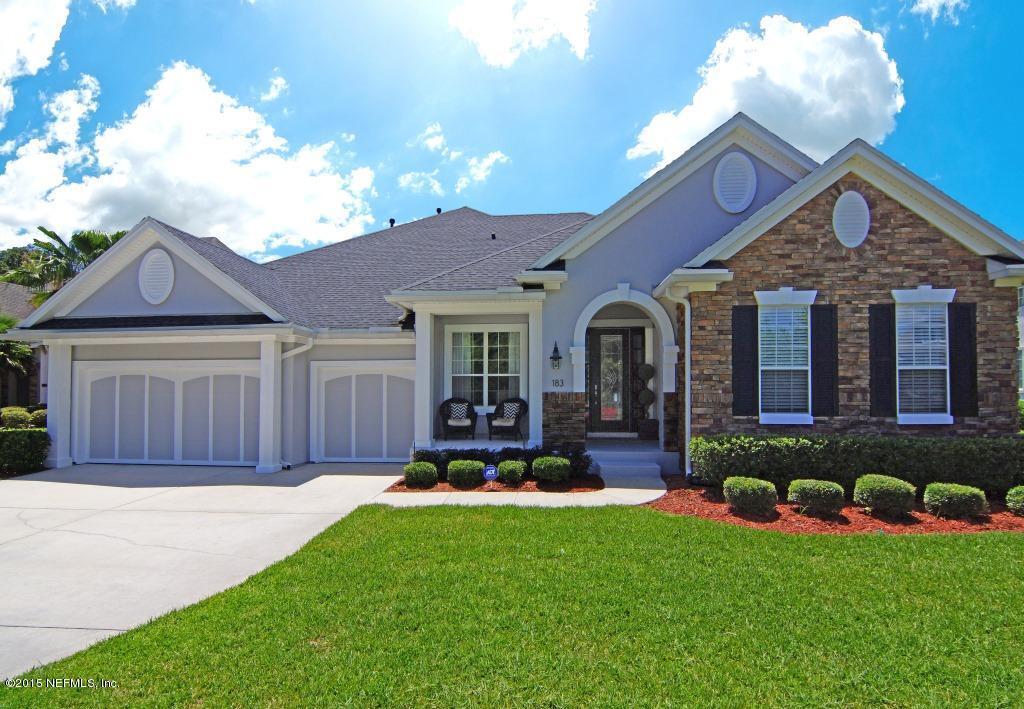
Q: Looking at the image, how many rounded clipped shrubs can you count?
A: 9